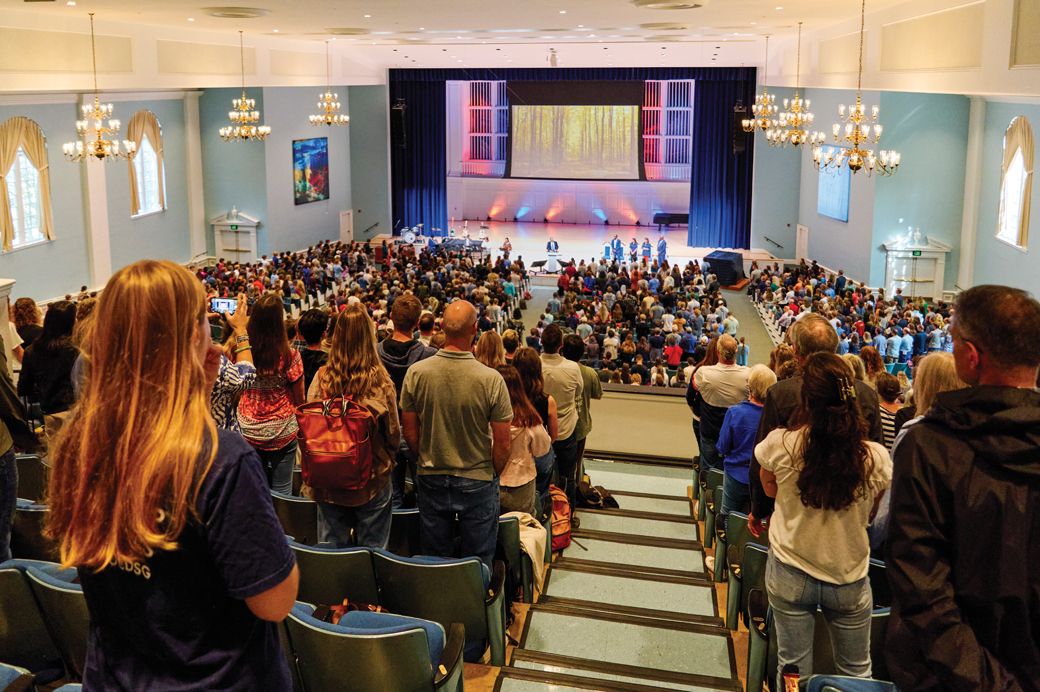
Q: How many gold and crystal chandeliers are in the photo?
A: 6